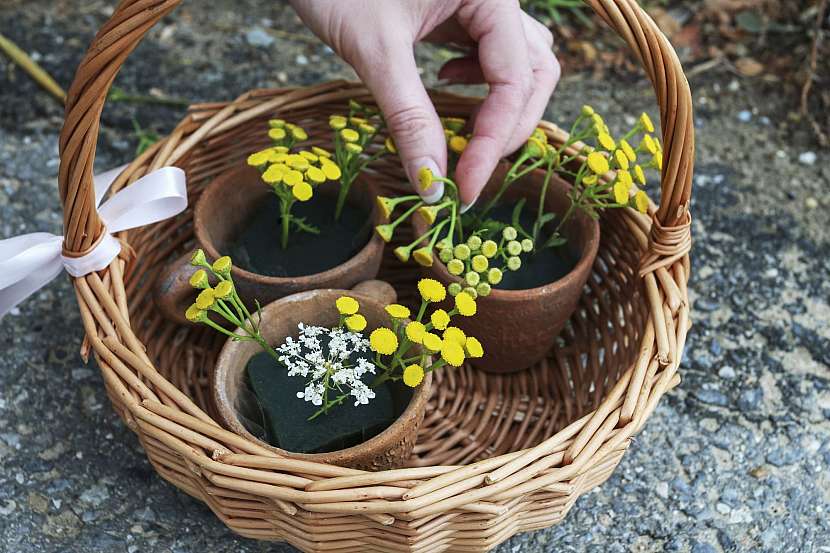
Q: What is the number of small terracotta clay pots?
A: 3